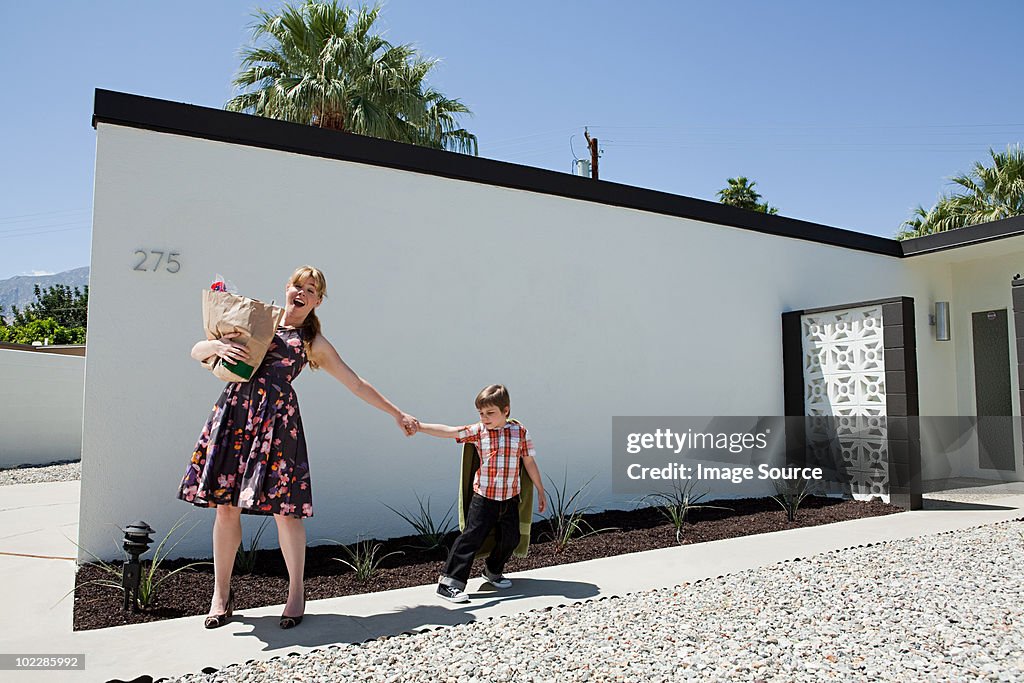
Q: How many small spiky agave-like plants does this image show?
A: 7